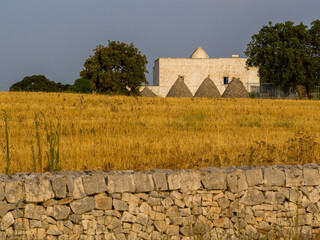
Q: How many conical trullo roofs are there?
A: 4